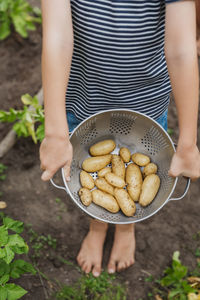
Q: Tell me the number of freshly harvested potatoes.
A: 15